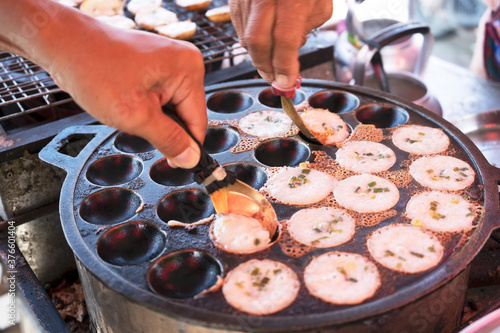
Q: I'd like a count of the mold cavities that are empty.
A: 14